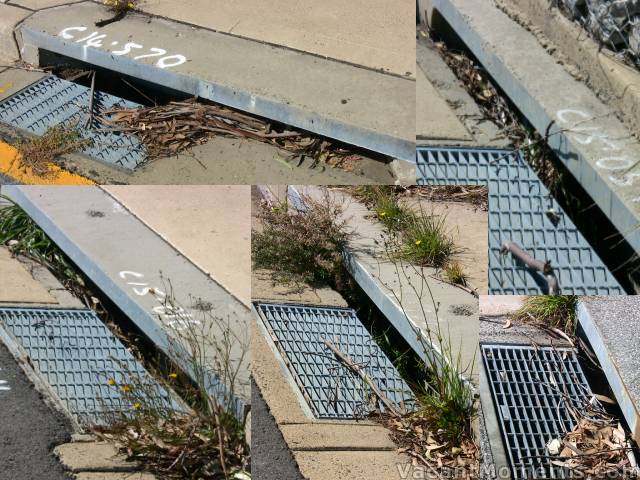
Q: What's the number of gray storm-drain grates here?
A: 5